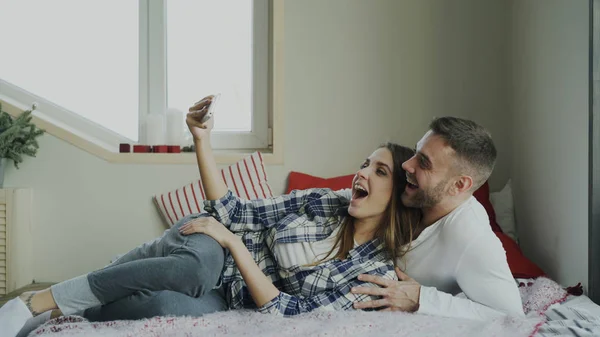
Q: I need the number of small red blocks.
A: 4